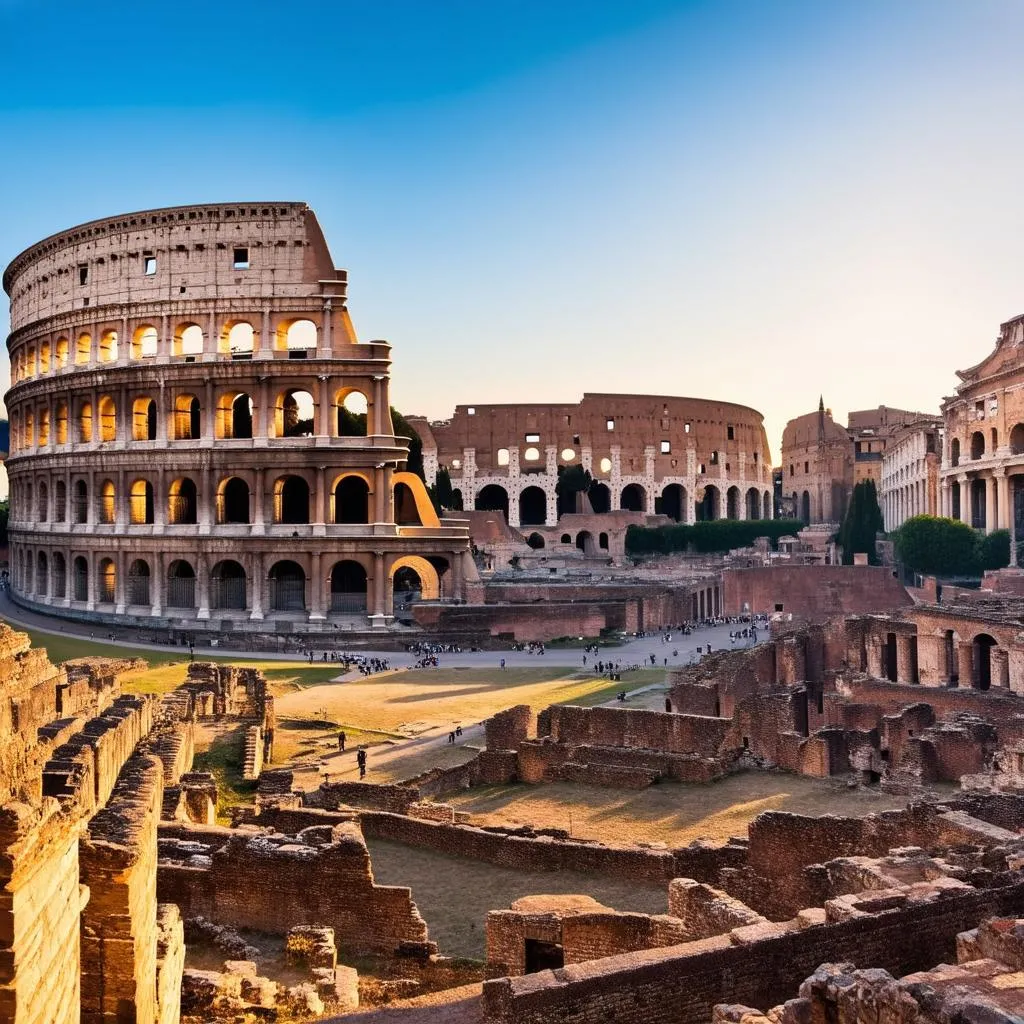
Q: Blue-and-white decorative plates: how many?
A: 0